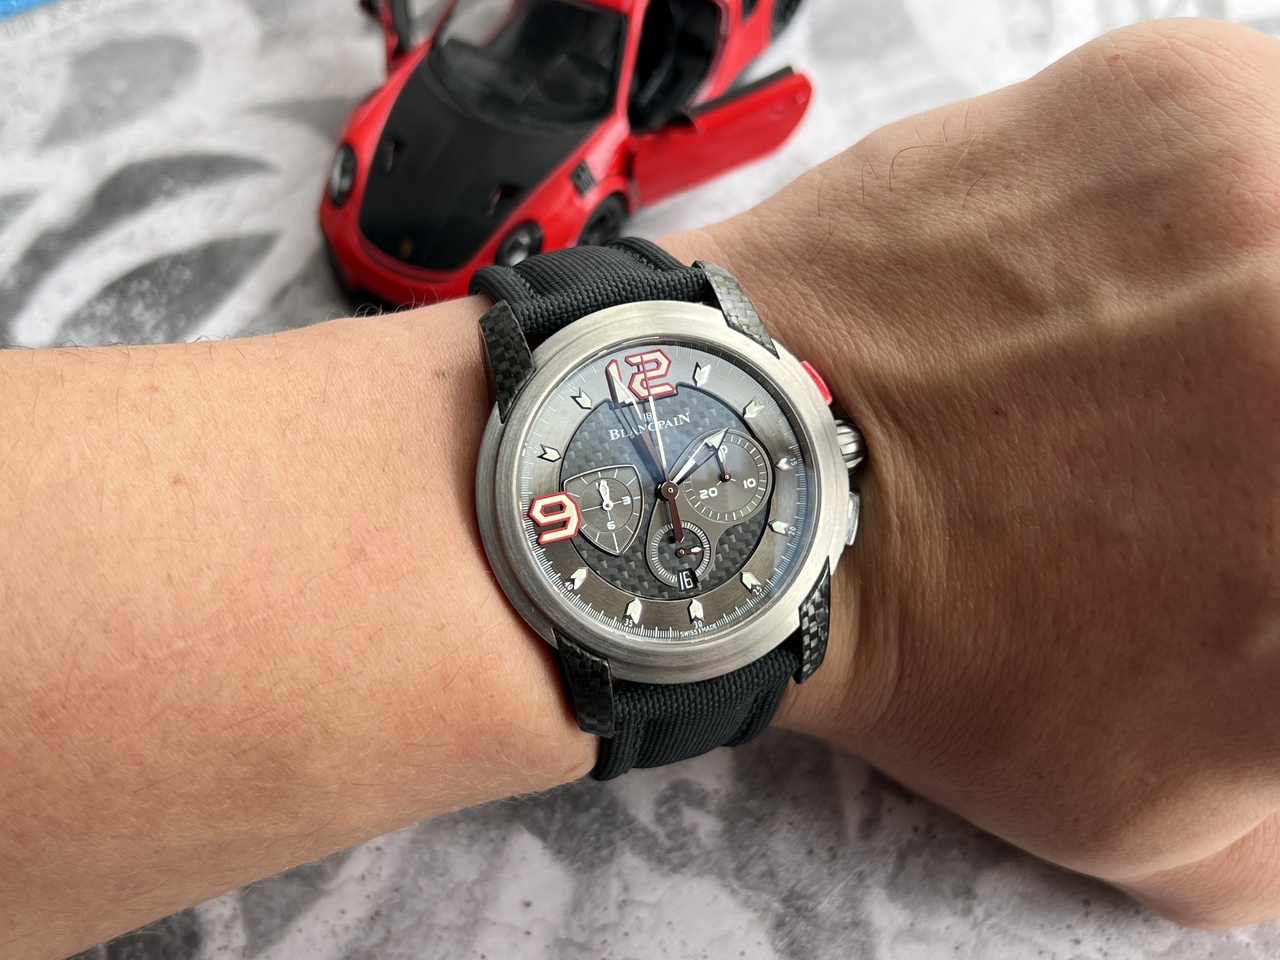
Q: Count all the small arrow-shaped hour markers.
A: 10